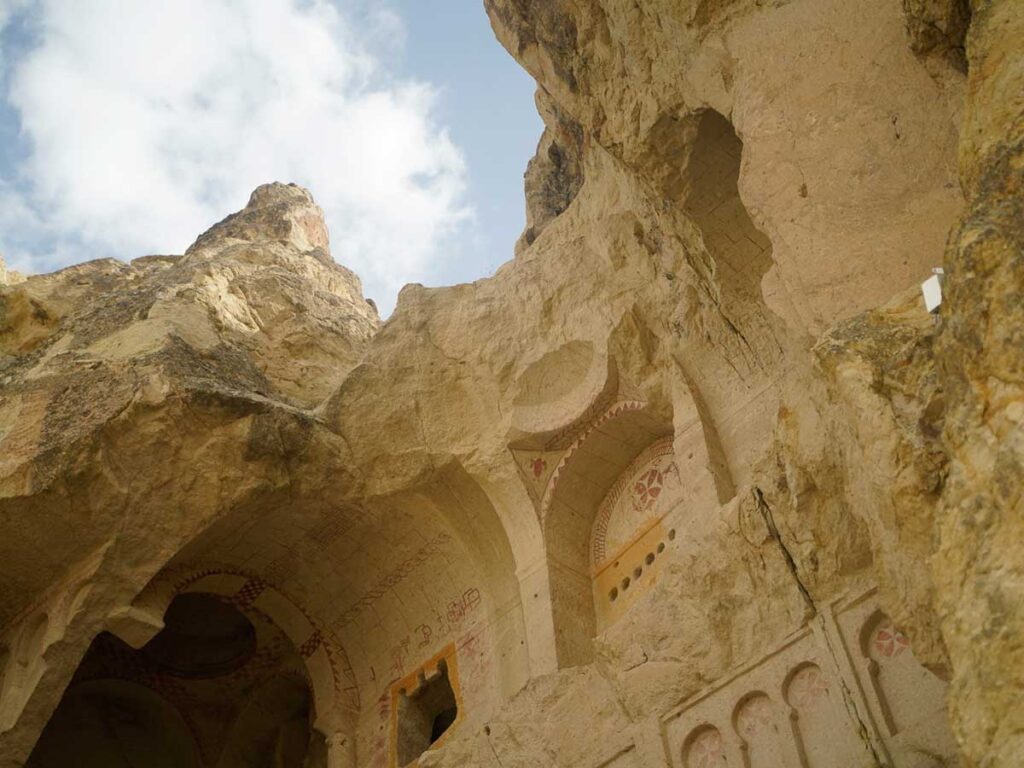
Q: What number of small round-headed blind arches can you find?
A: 4